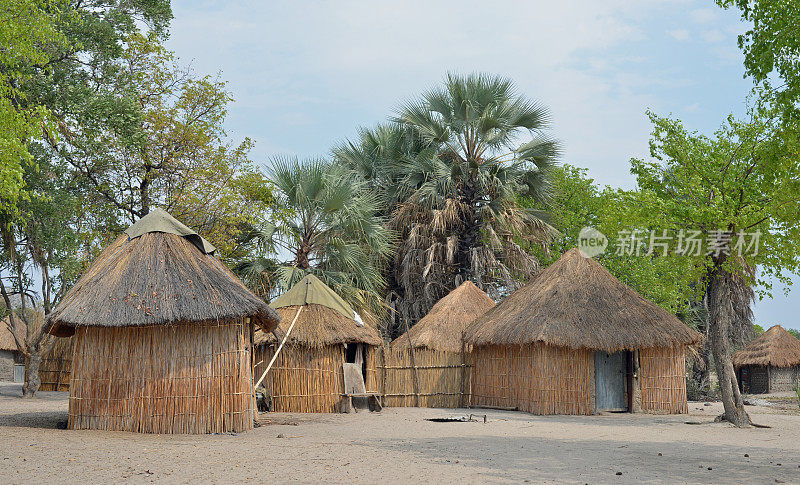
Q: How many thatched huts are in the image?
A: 6